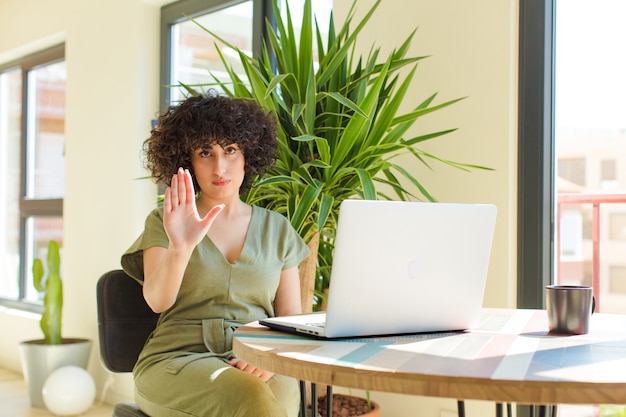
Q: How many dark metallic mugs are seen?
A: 1